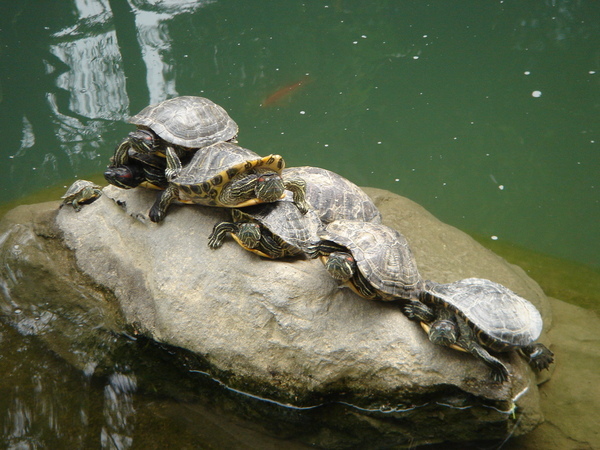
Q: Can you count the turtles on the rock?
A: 8